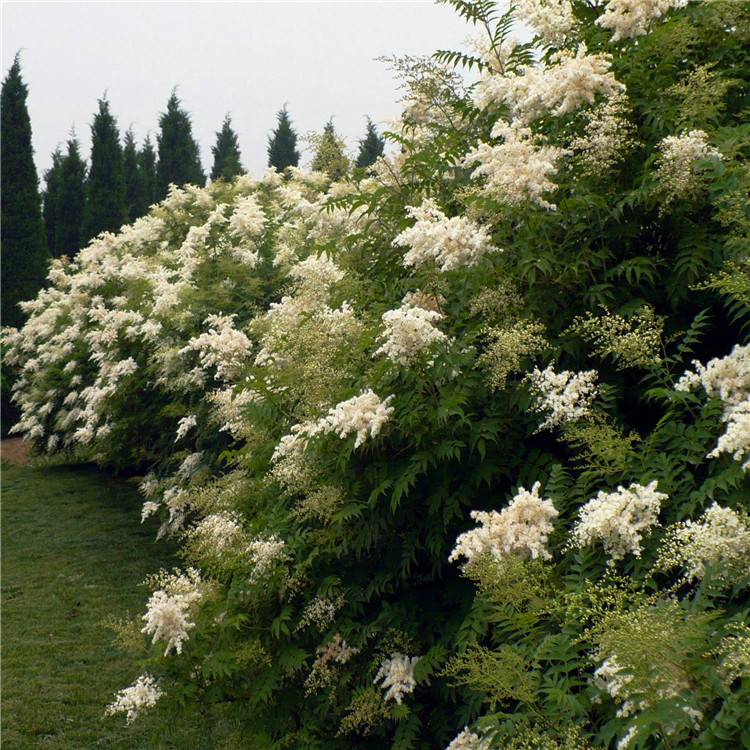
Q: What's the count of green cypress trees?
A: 11